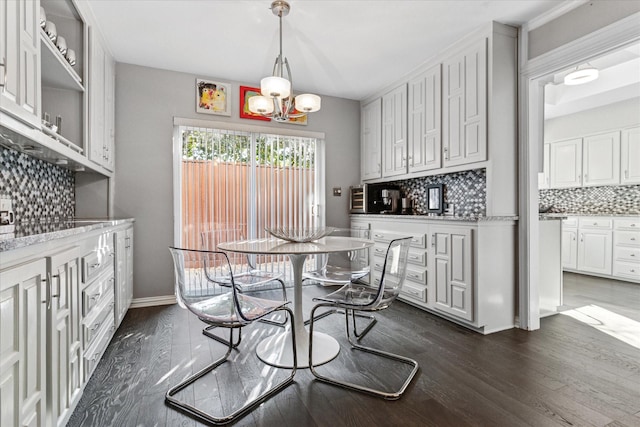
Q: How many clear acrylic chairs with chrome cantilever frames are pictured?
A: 4